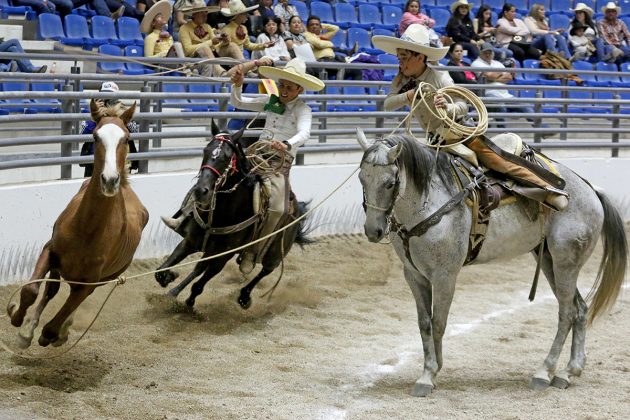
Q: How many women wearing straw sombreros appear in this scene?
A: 2